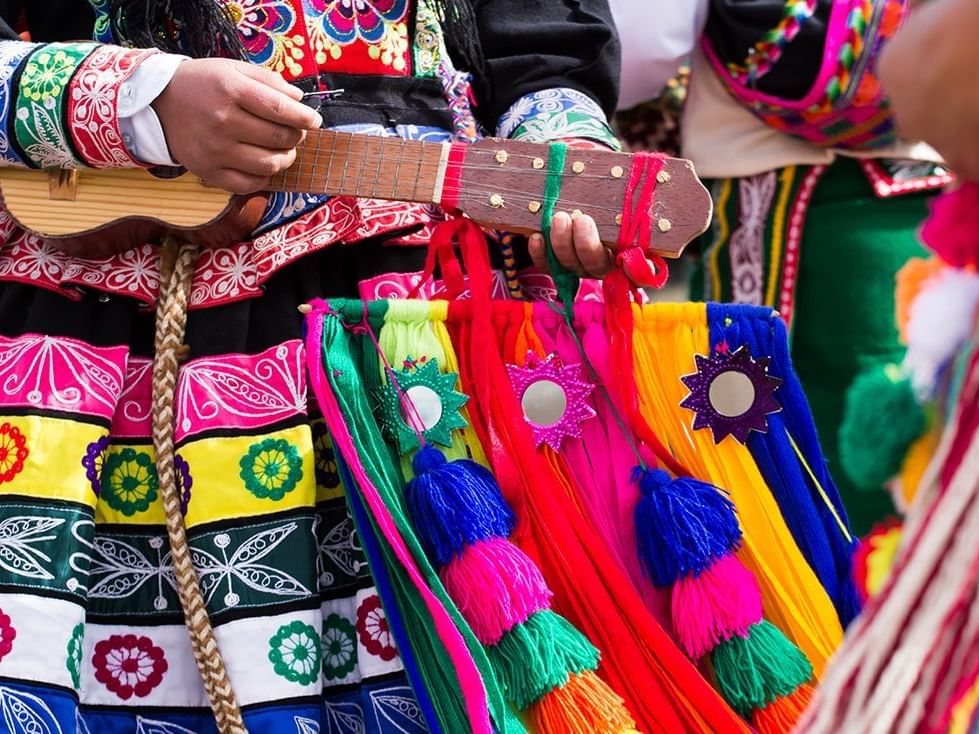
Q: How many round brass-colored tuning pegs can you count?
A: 10